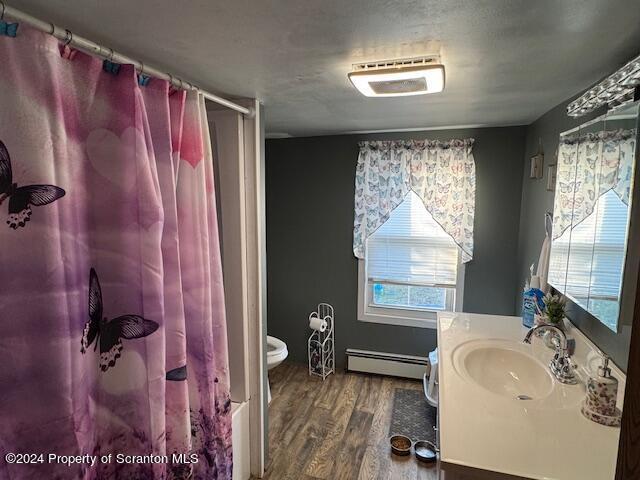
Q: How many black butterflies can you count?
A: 2